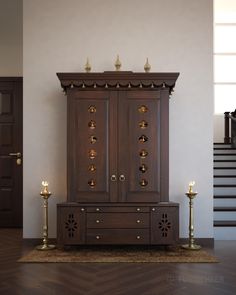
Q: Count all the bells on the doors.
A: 12